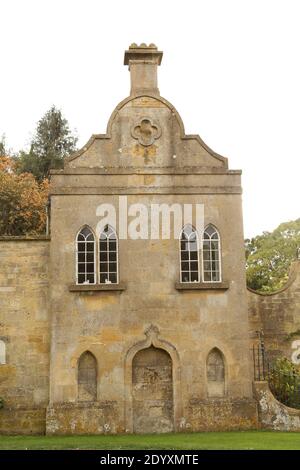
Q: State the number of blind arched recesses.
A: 3